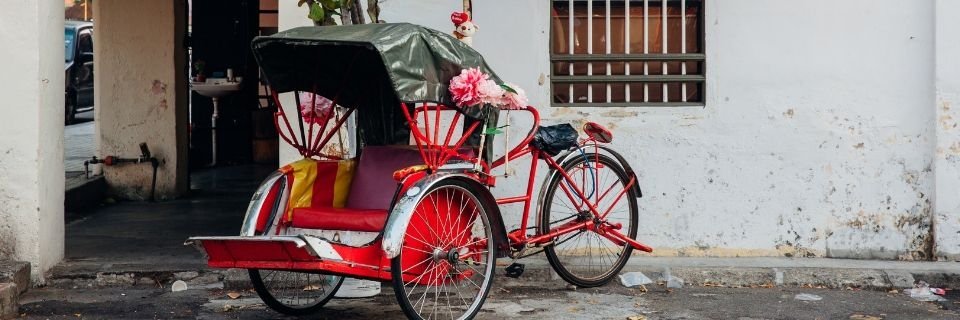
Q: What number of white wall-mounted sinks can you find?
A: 1